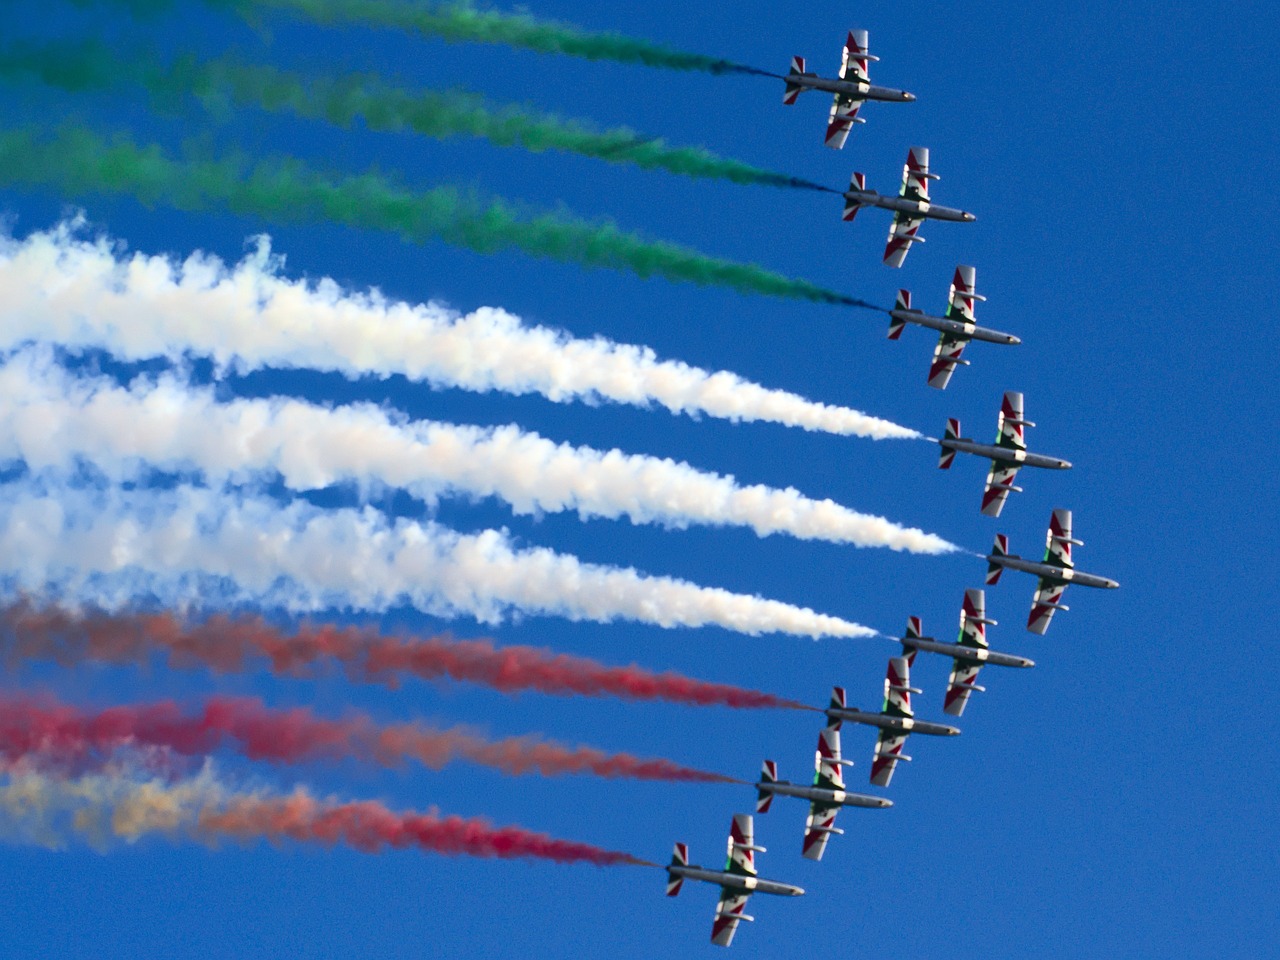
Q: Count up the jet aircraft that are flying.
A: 9